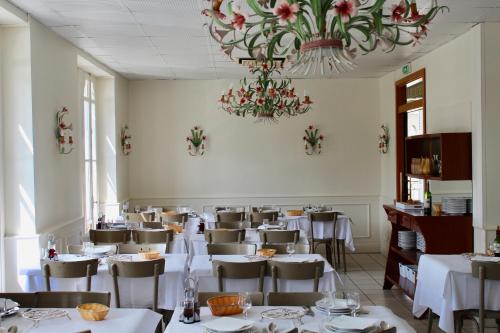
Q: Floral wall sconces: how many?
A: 5